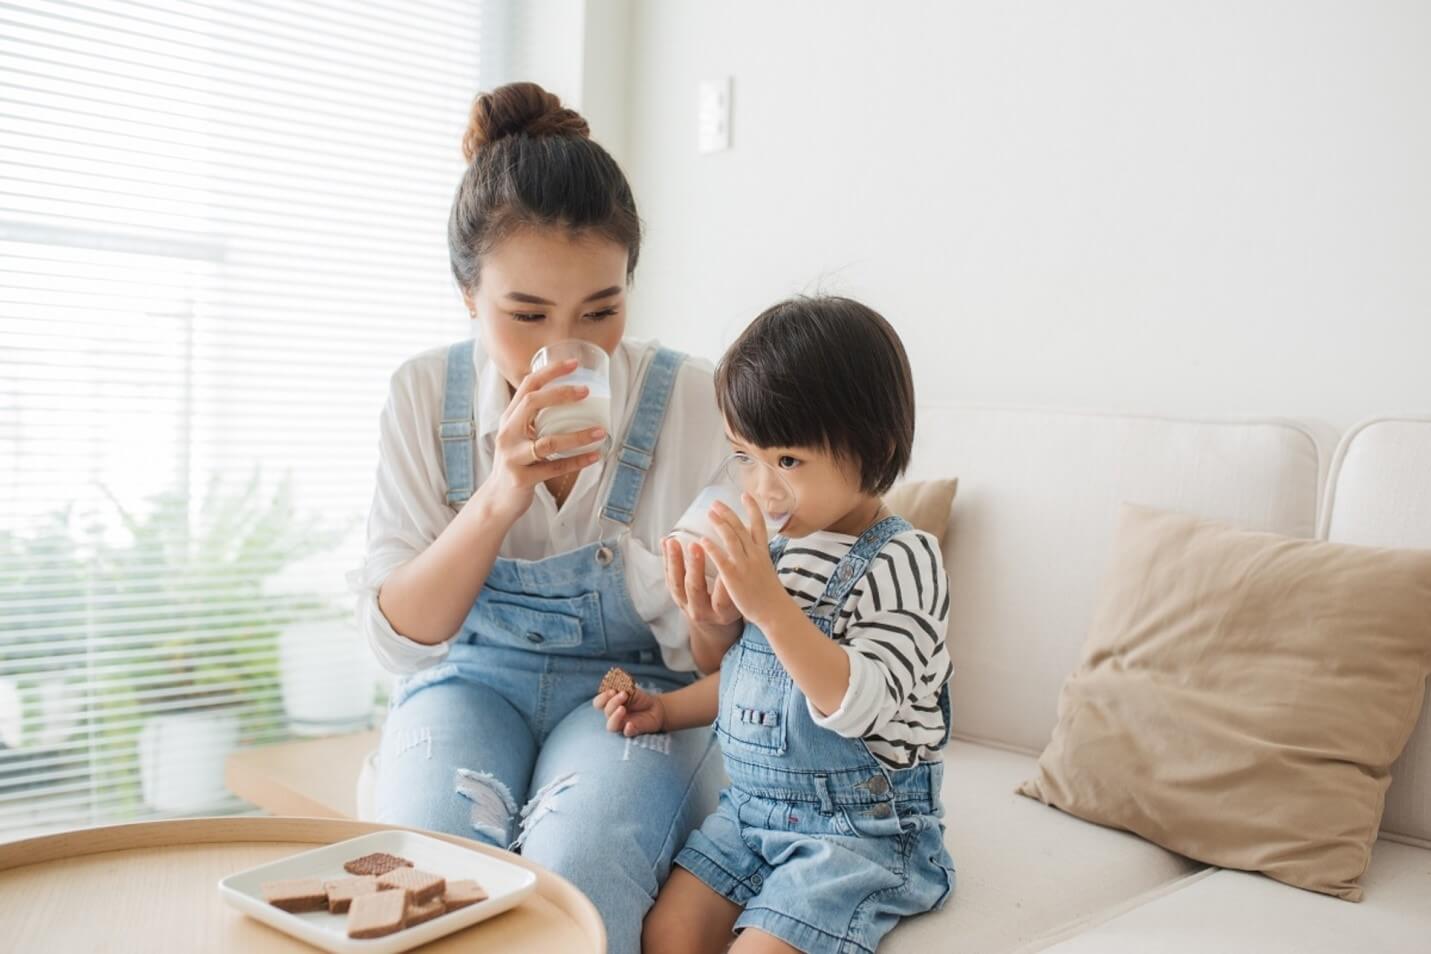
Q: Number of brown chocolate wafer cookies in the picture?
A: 8